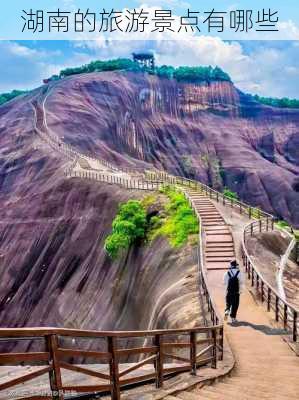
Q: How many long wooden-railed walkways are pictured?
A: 1